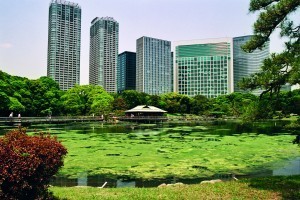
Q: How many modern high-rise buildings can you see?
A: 6